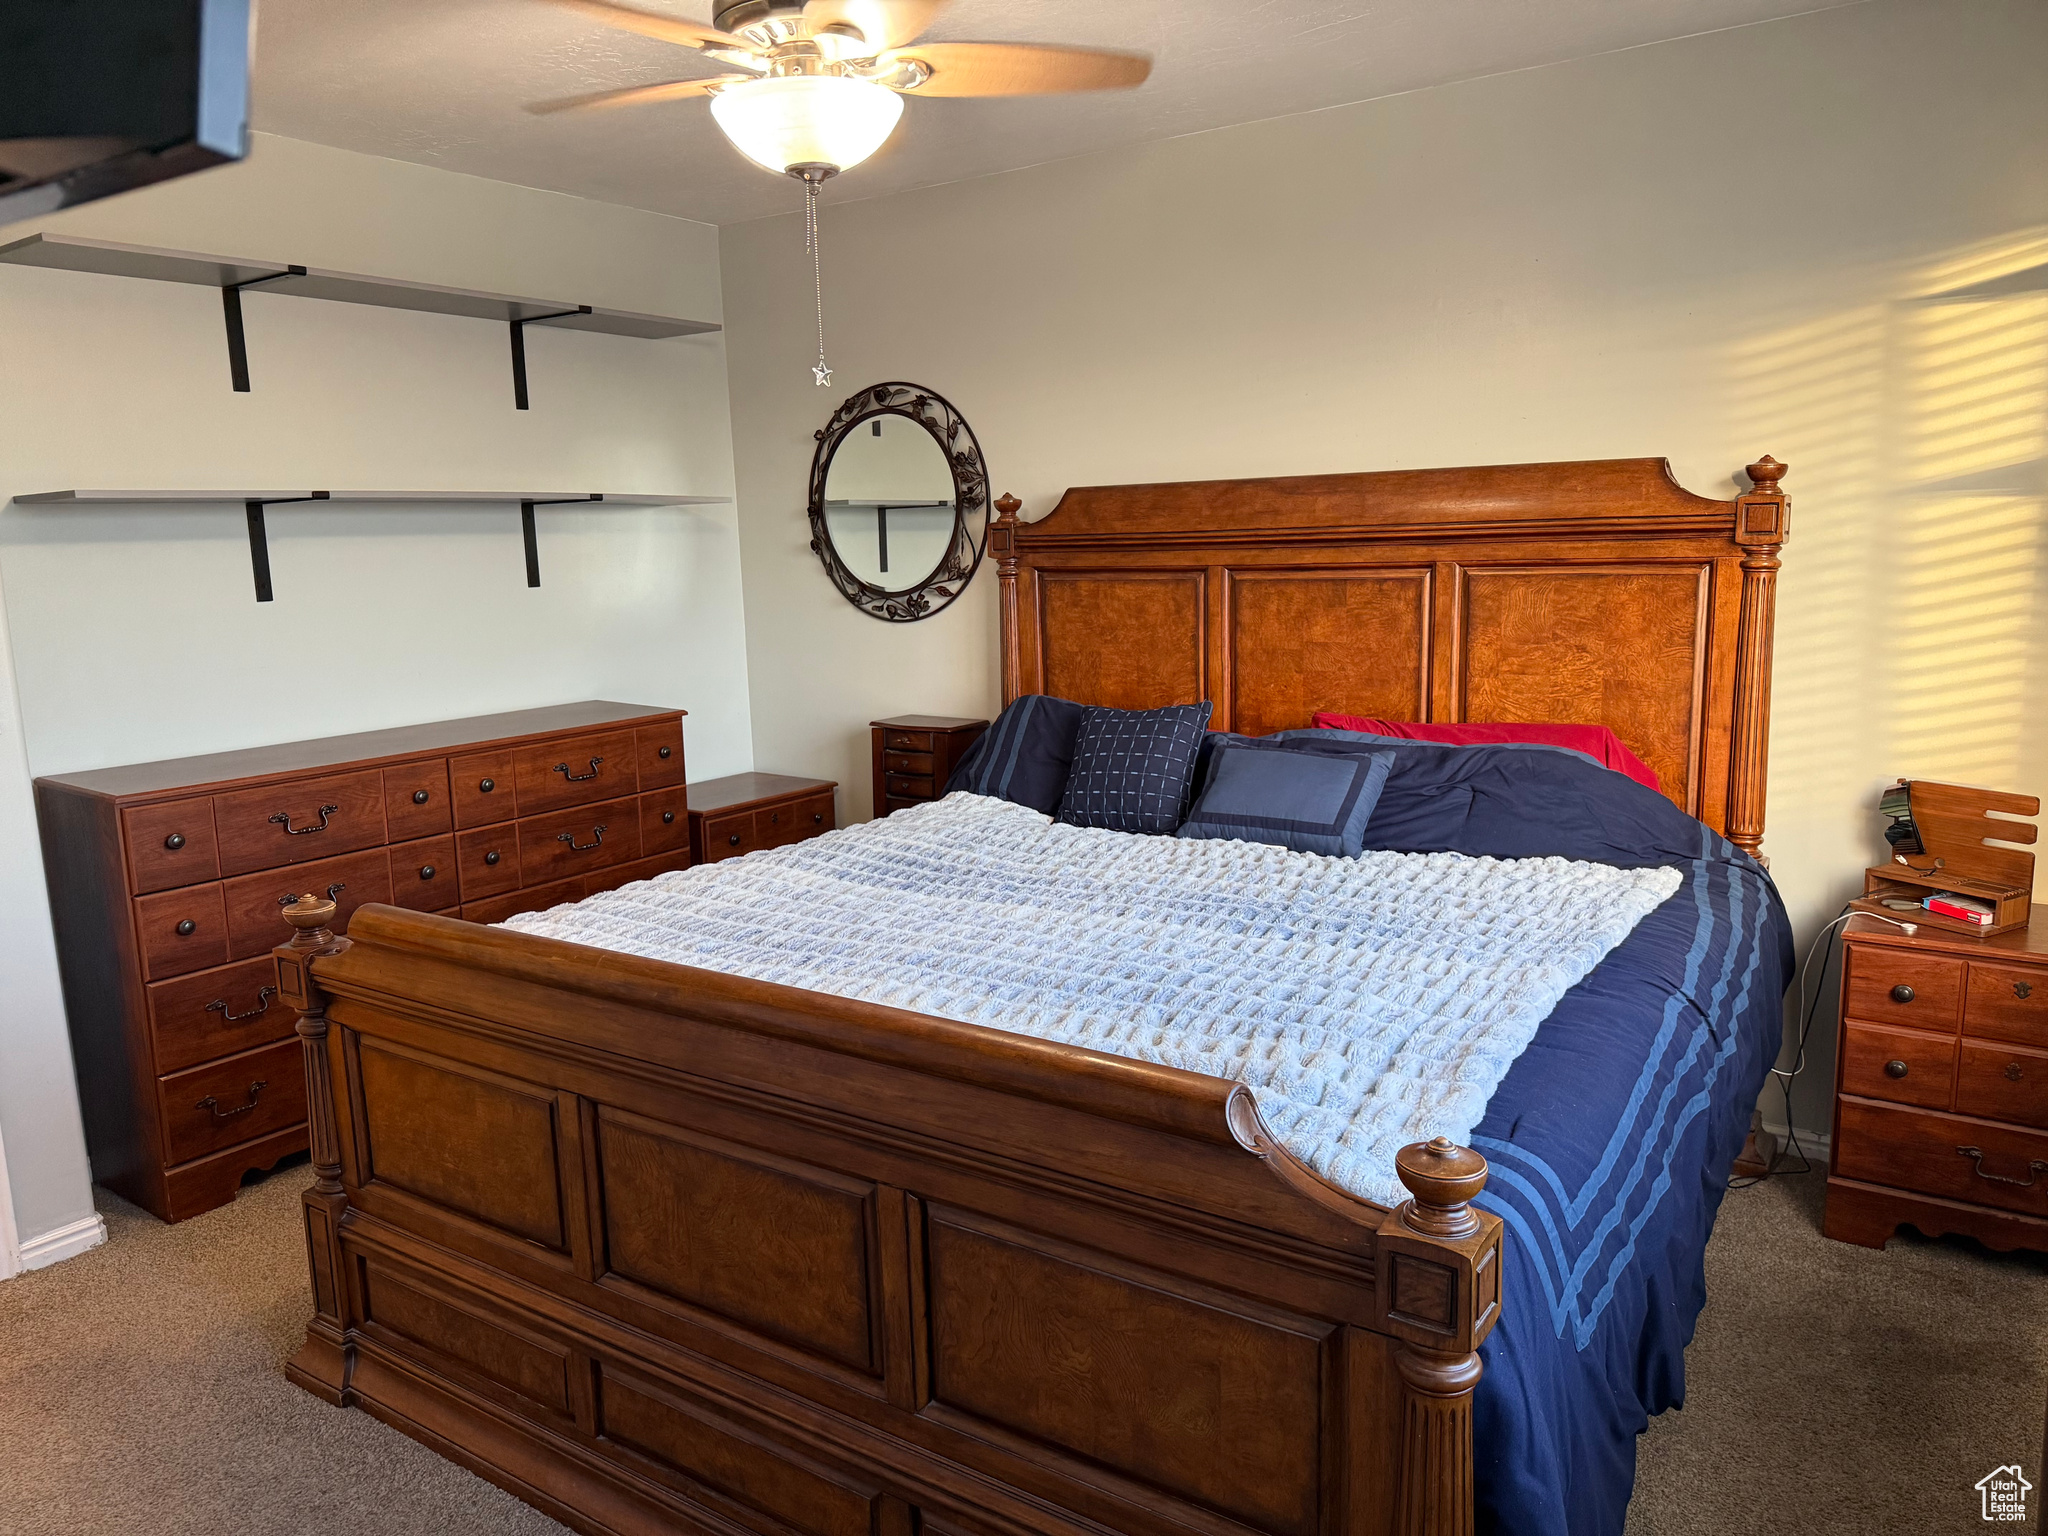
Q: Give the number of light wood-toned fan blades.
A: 4